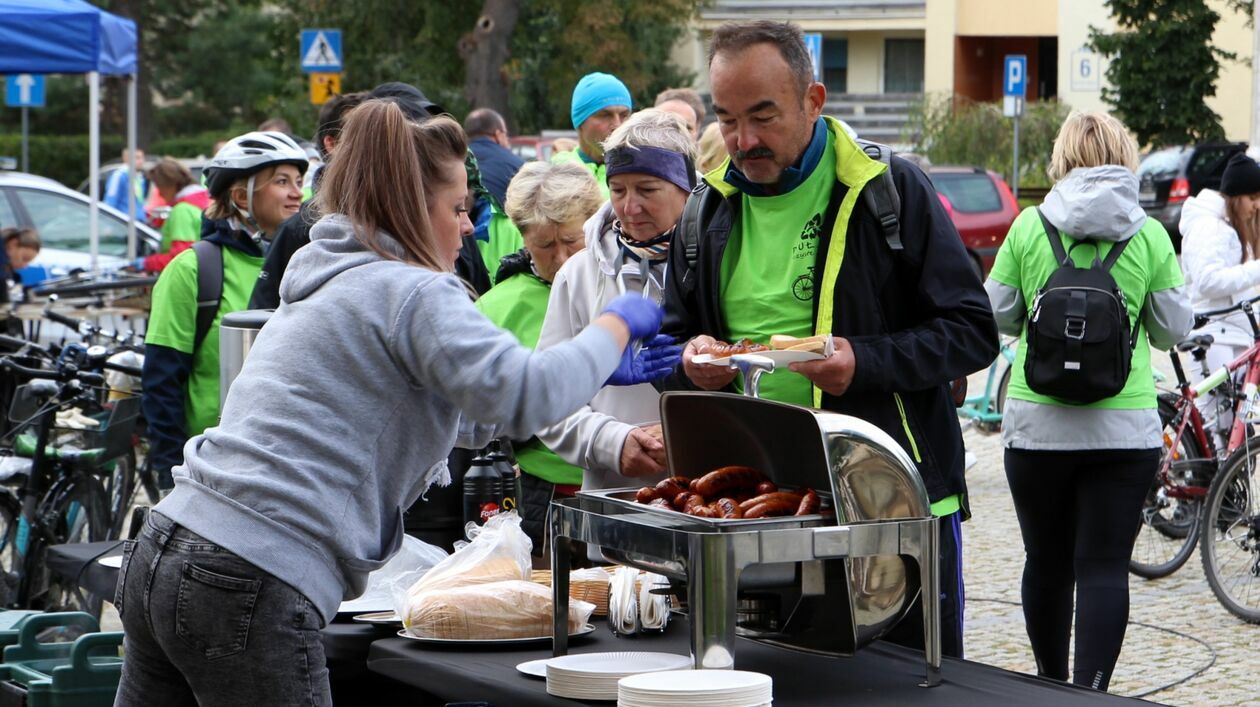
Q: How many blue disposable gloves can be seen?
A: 2